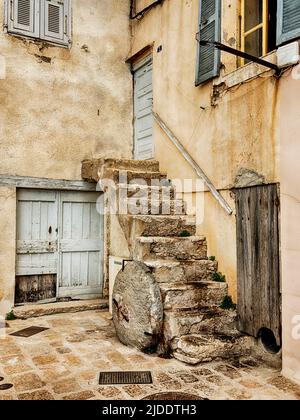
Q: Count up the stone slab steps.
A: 10